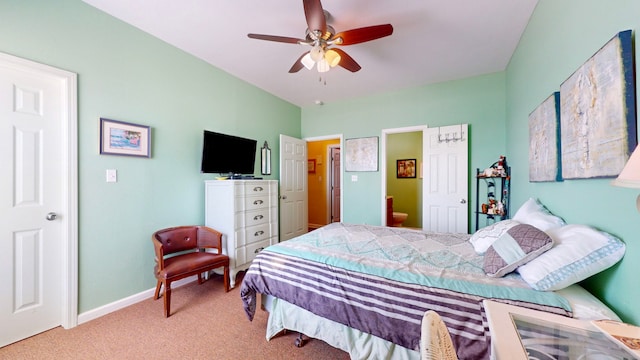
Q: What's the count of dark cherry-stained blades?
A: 5